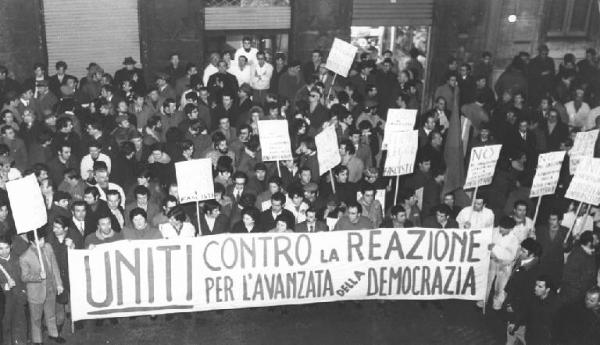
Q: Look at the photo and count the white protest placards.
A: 11